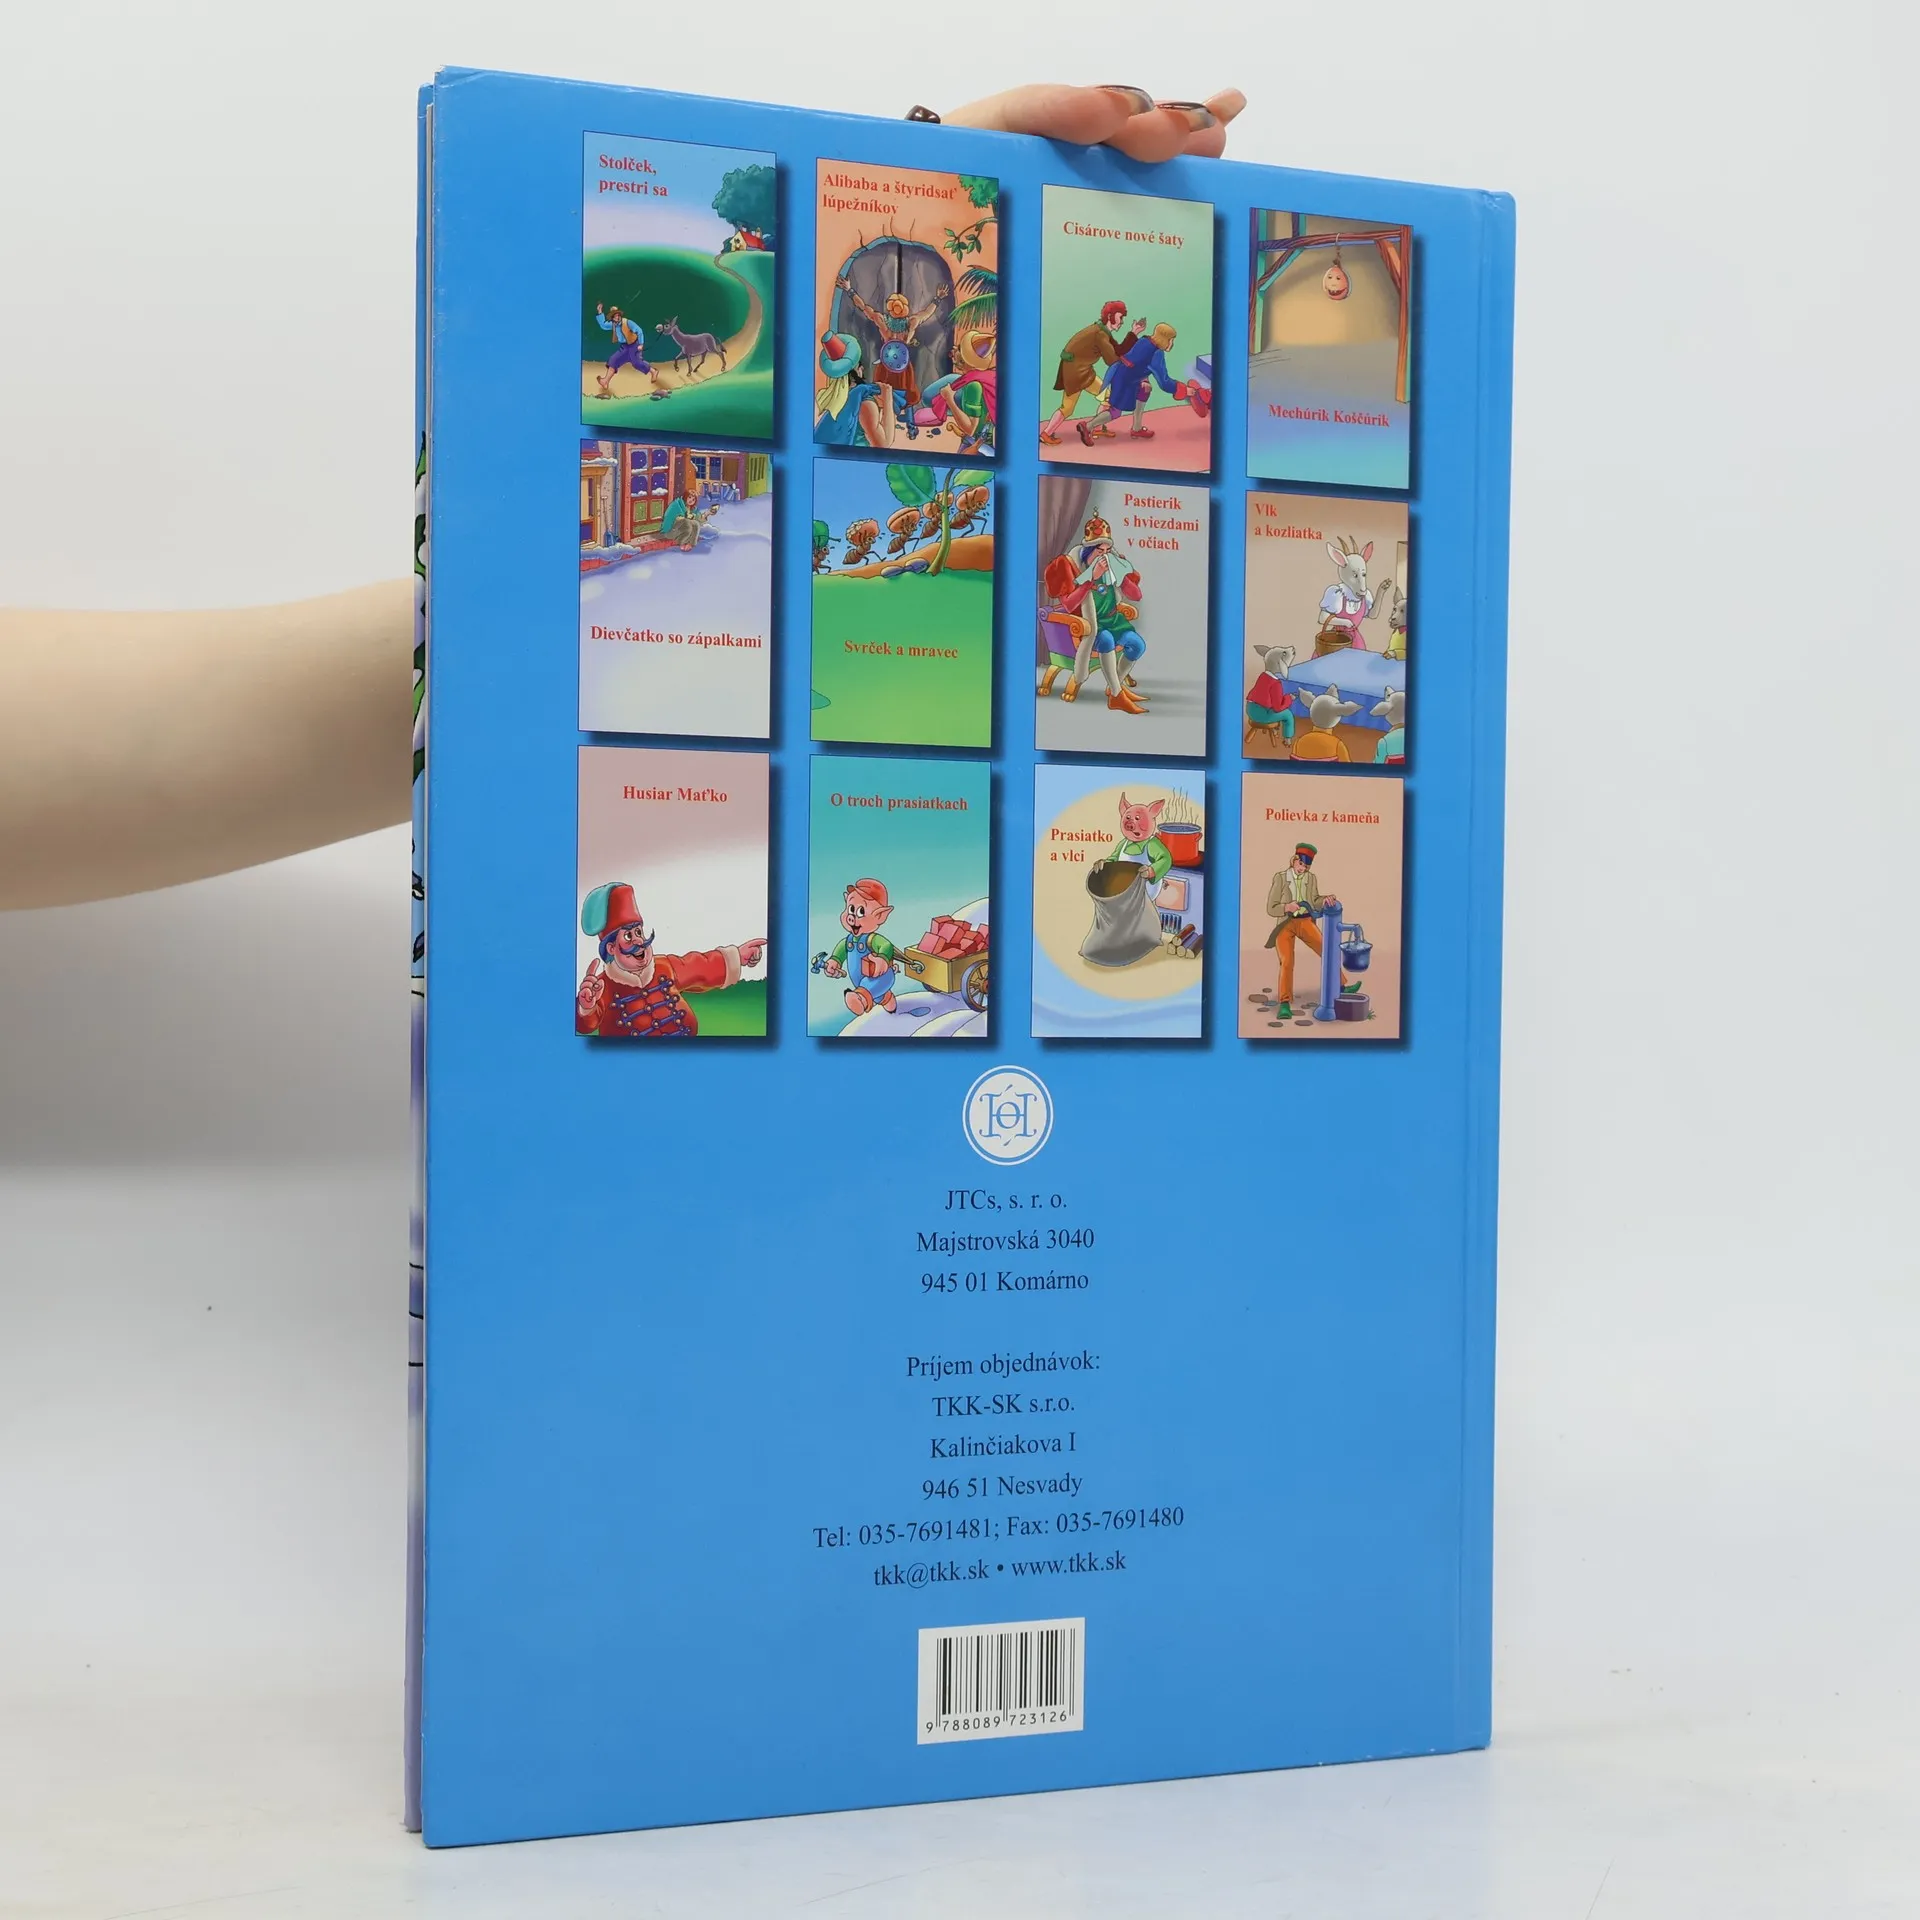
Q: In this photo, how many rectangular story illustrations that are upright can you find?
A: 12